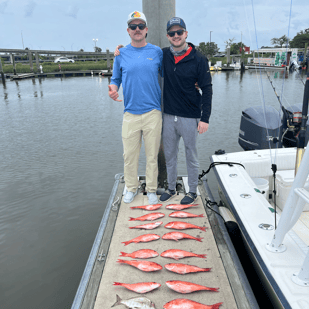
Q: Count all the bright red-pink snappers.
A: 15